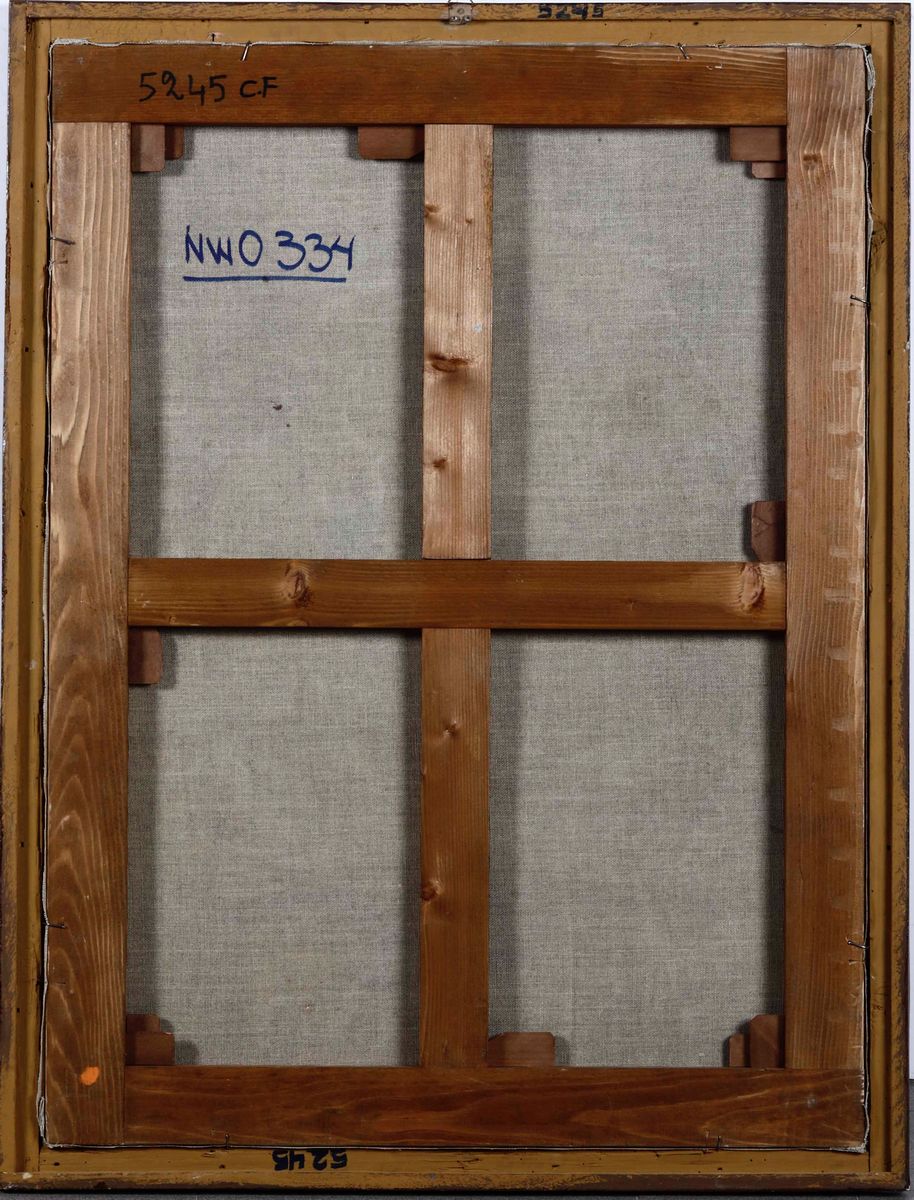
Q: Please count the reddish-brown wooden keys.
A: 12